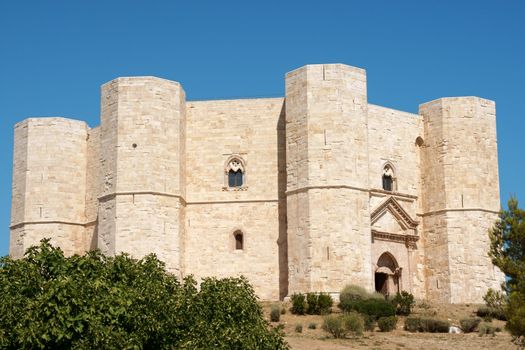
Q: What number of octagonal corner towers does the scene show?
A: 4